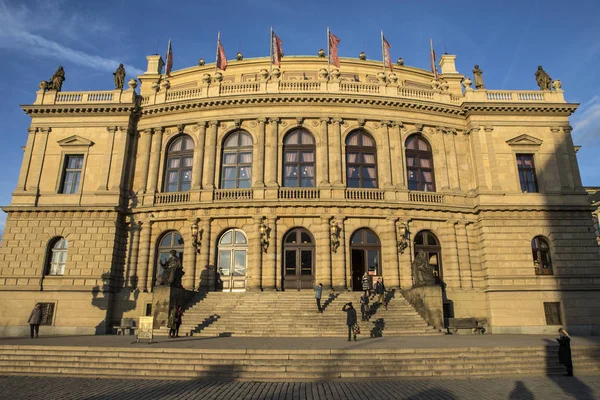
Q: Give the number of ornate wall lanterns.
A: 4